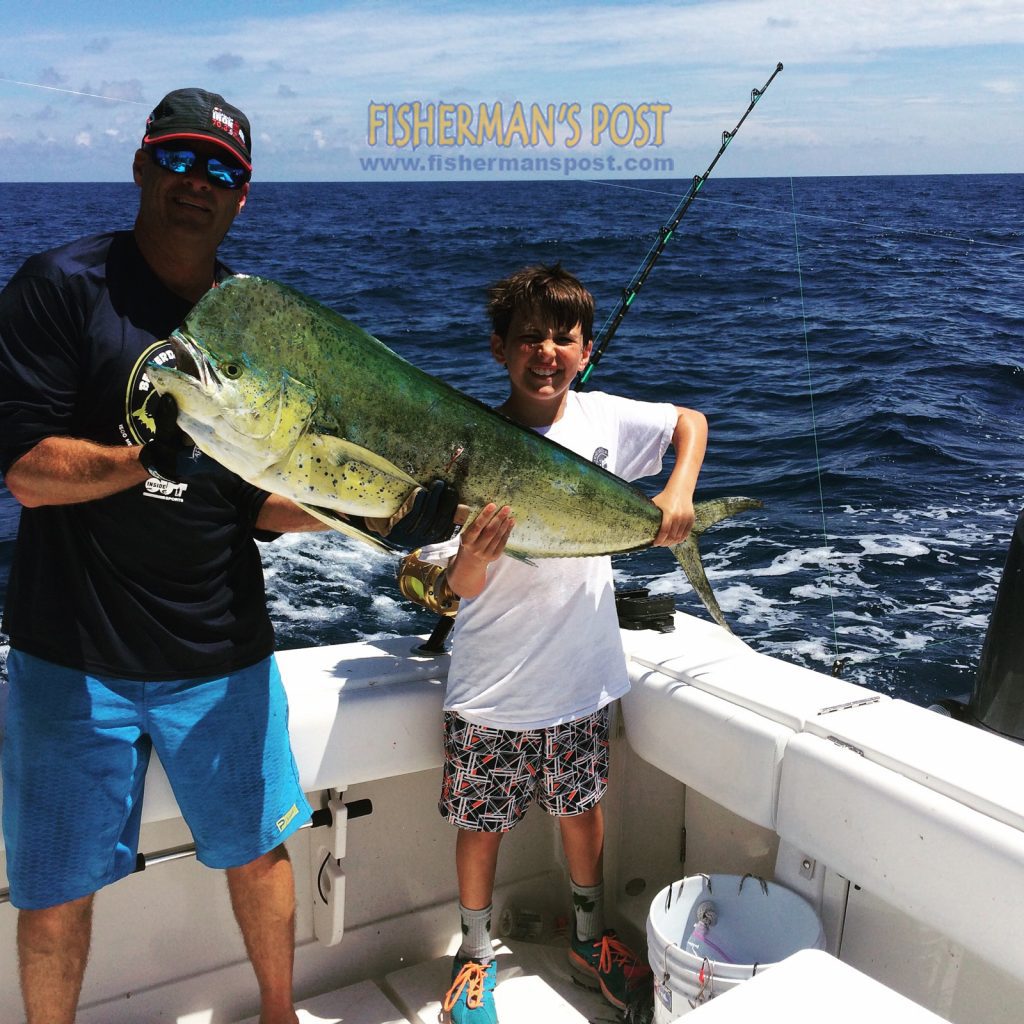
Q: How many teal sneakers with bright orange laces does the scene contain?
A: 2